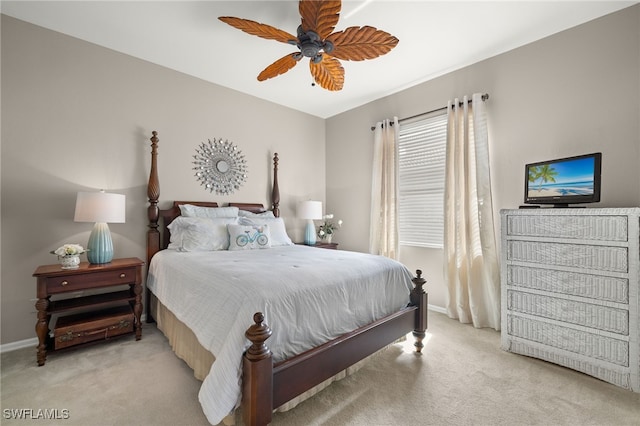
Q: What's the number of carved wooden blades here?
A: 5